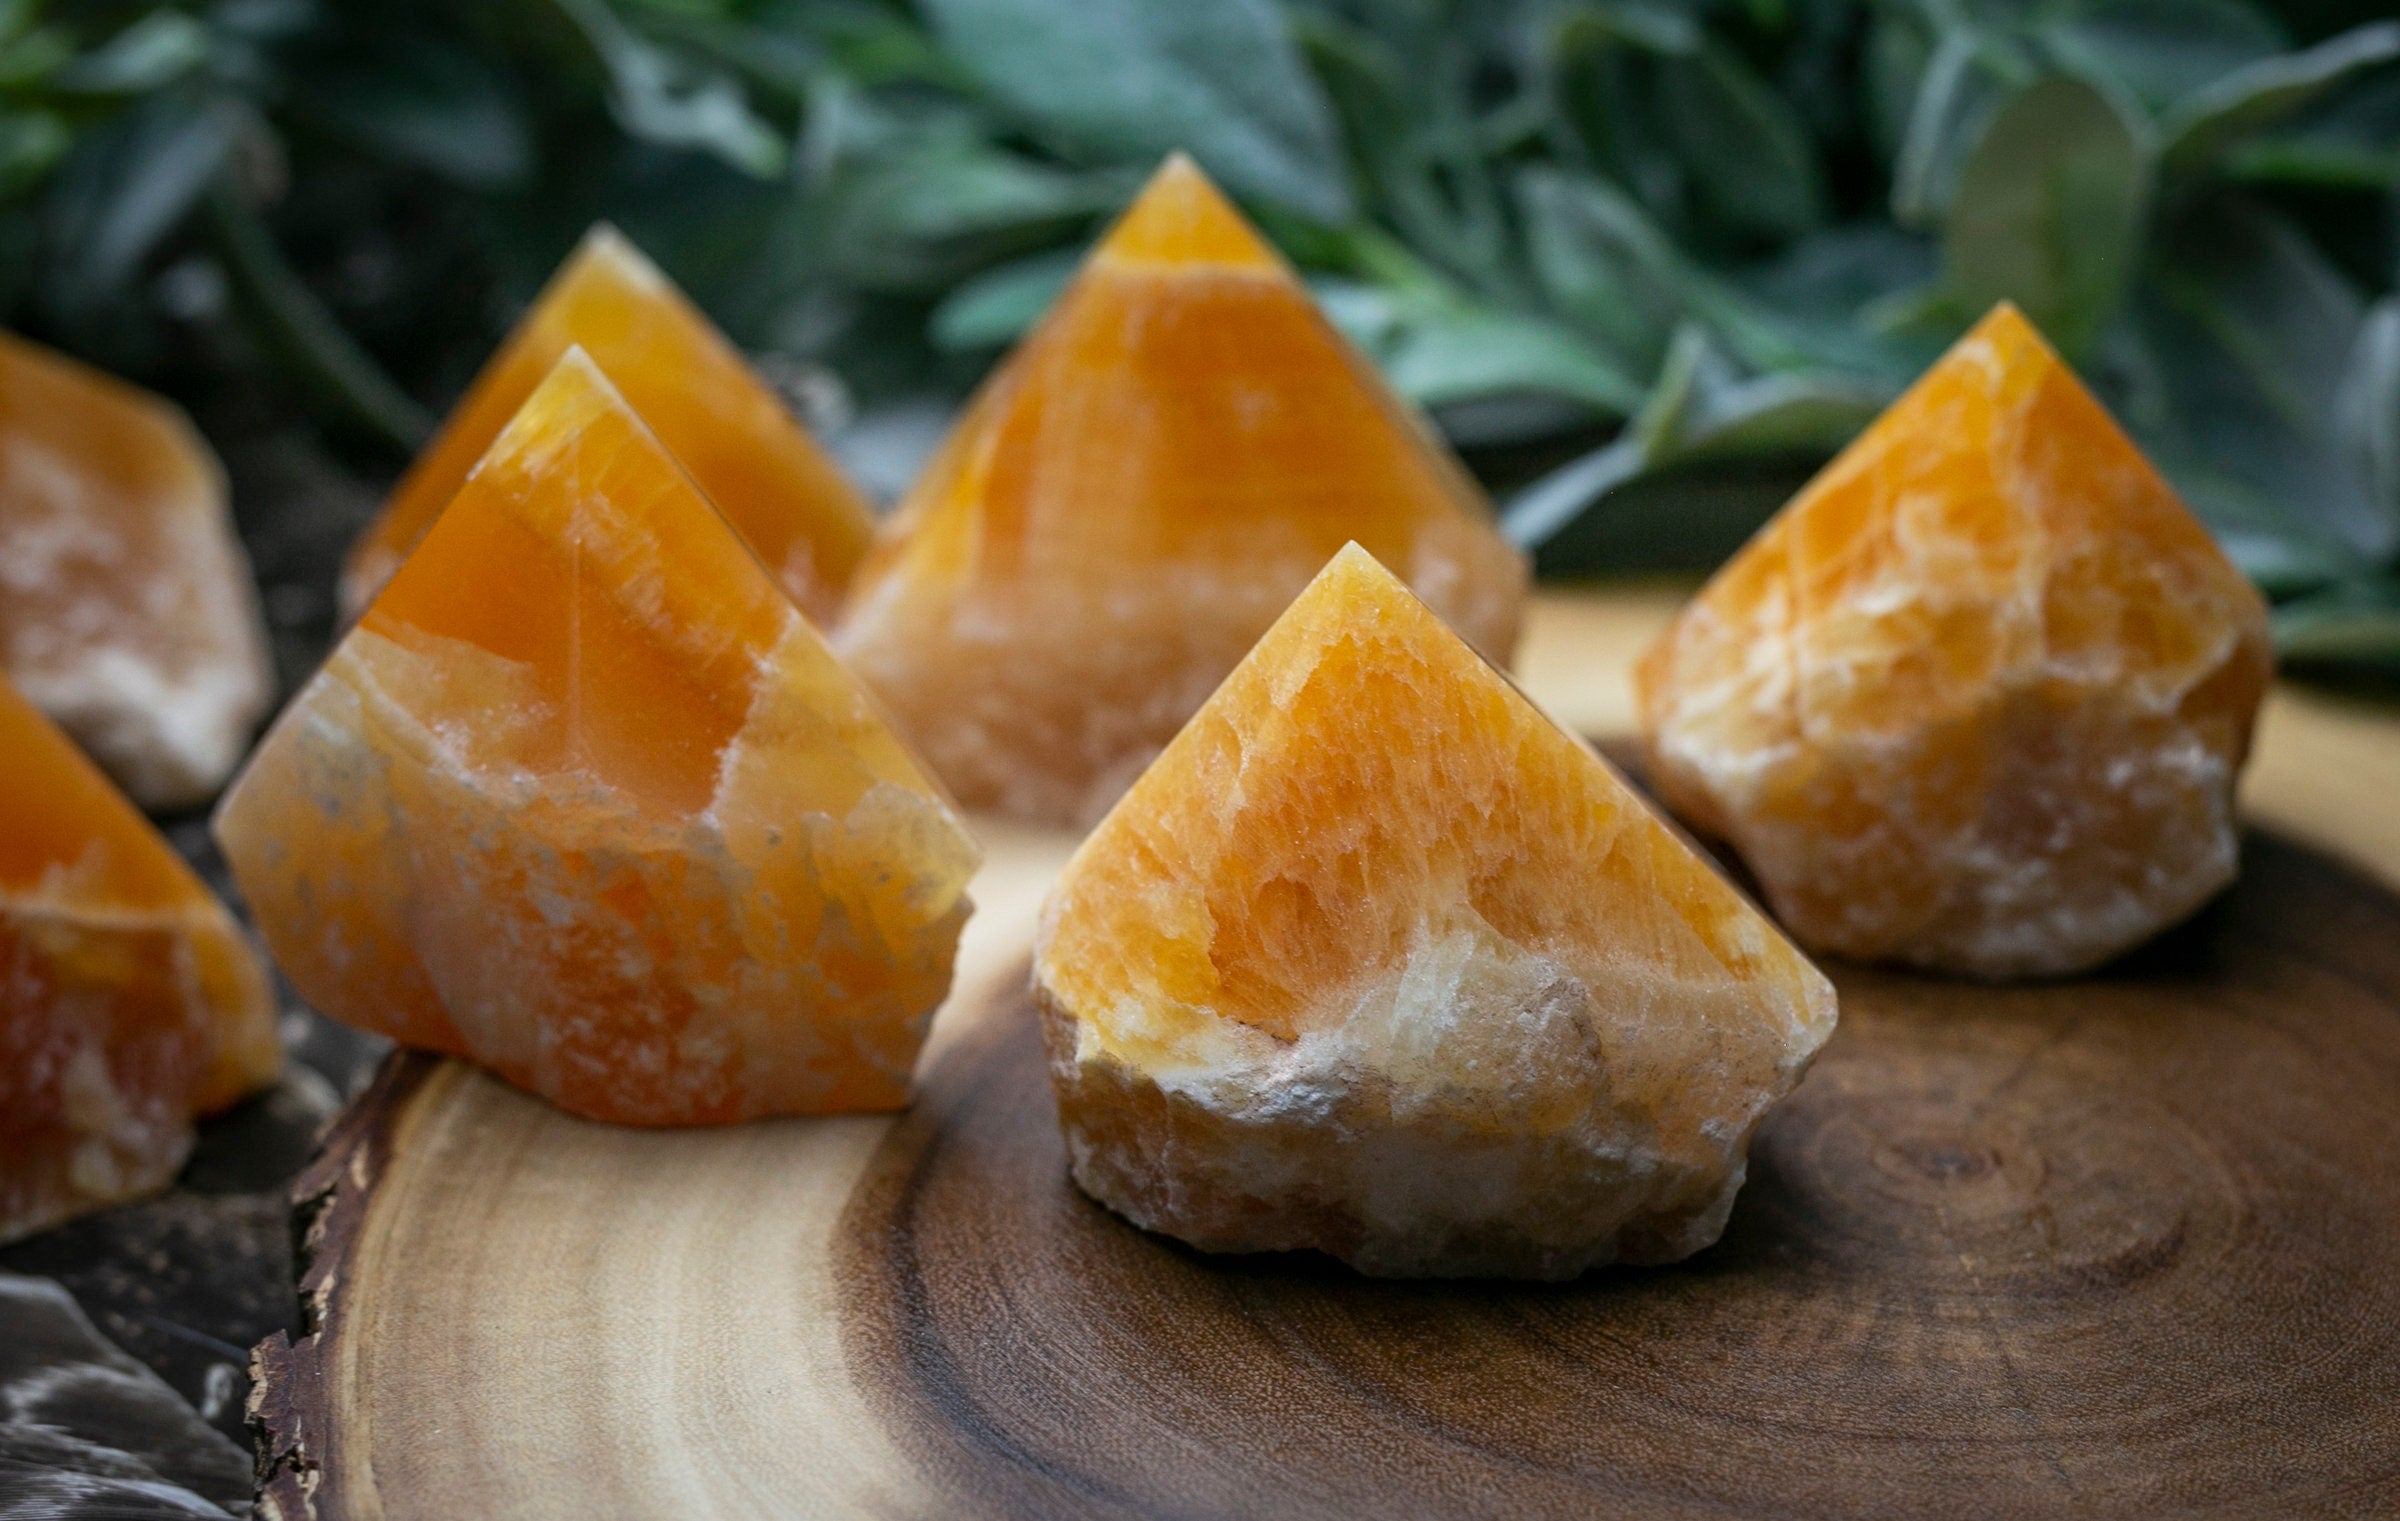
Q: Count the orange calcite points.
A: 7